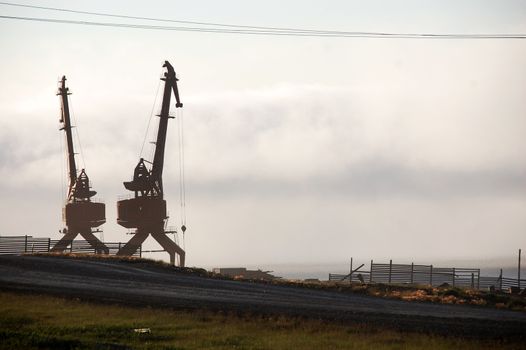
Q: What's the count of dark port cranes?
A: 2